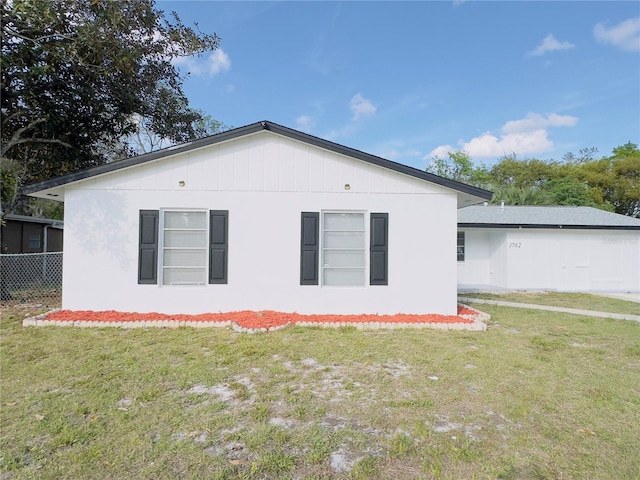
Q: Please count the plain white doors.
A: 1